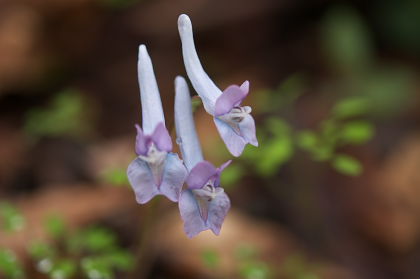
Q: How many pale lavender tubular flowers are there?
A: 3